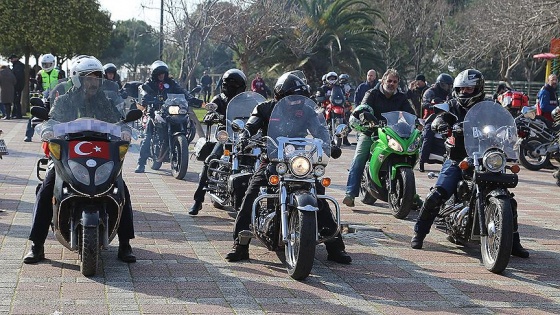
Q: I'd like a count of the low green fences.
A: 1